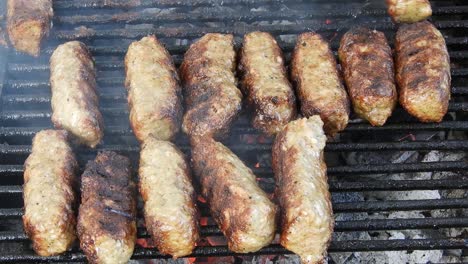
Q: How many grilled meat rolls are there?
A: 14